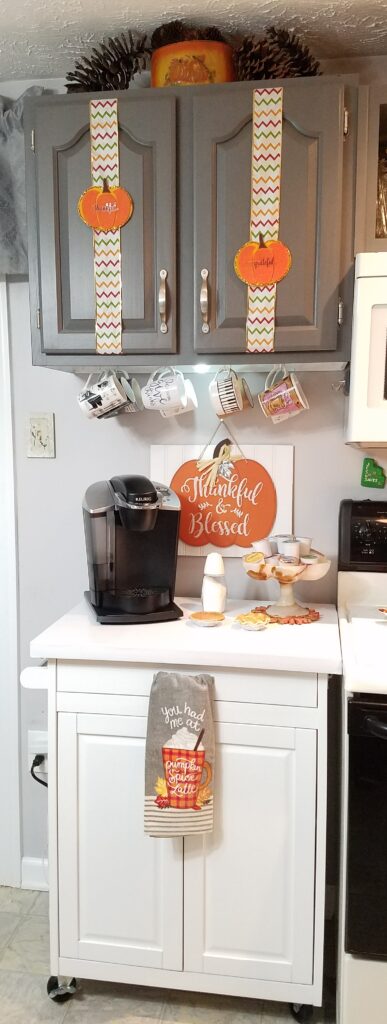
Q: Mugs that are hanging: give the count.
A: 9